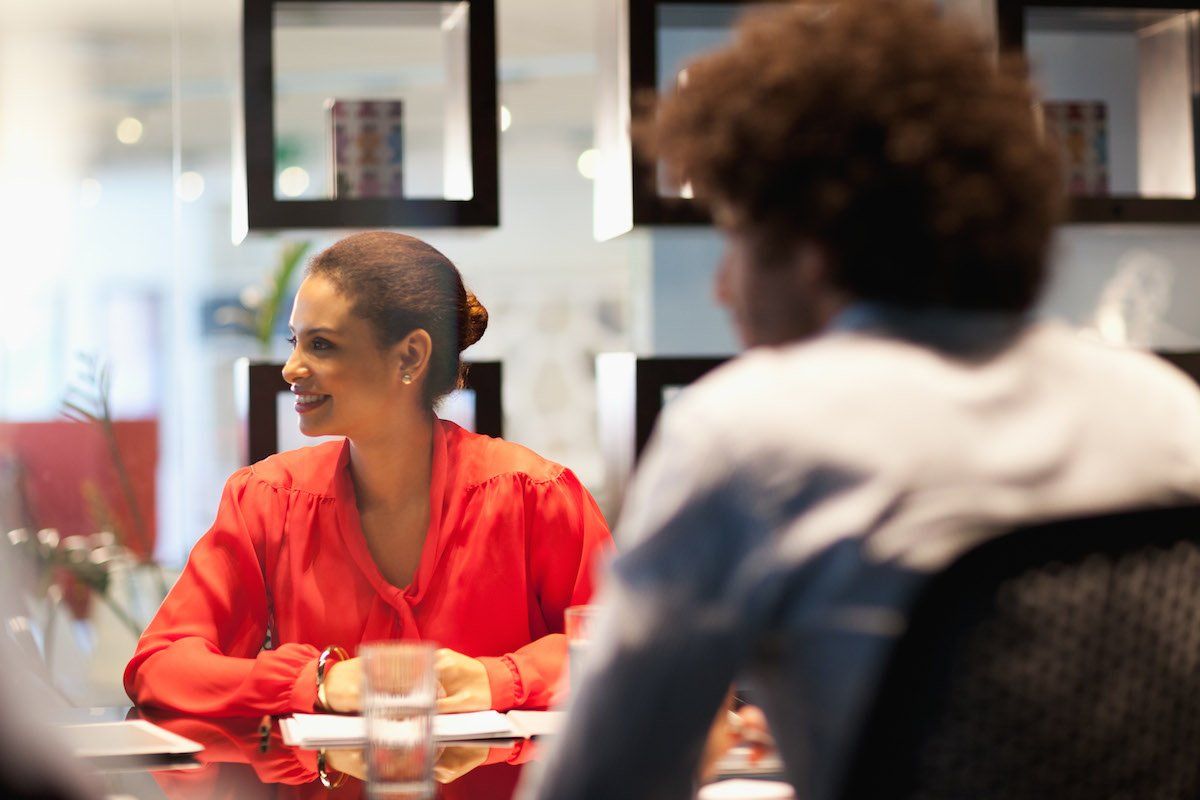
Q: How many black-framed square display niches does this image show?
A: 6